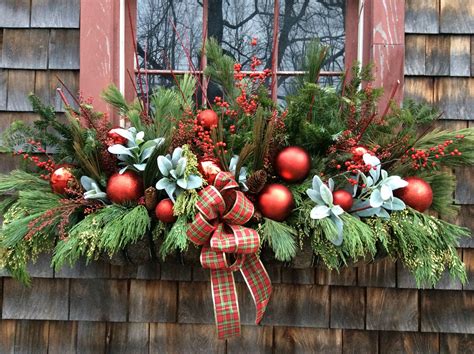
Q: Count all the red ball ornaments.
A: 11